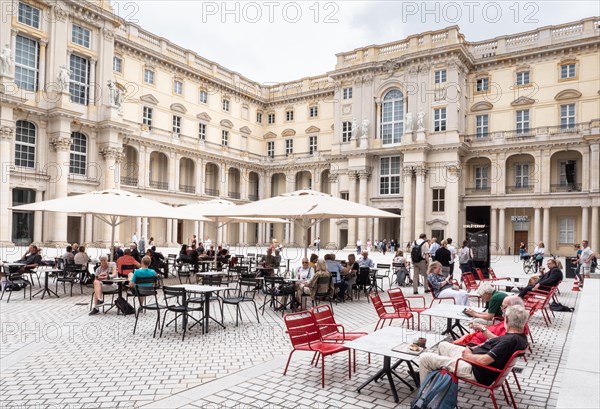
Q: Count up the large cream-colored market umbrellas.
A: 3